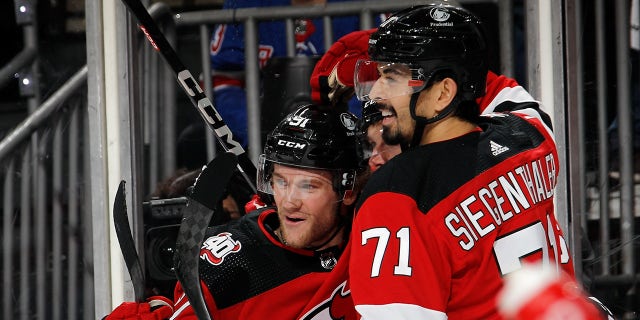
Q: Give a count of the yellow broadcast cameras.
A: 0